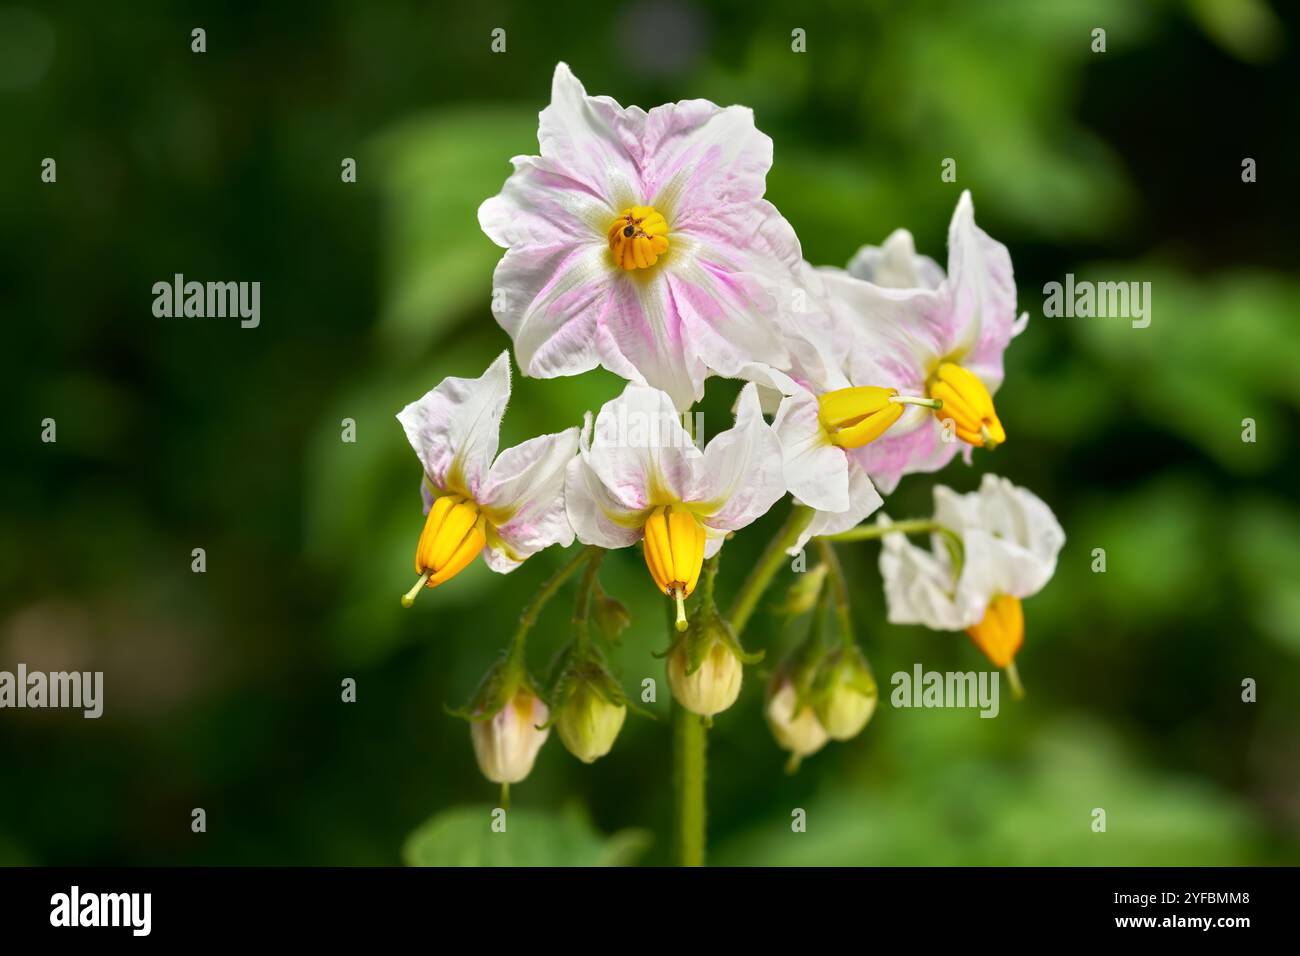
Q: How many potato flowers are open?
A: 6